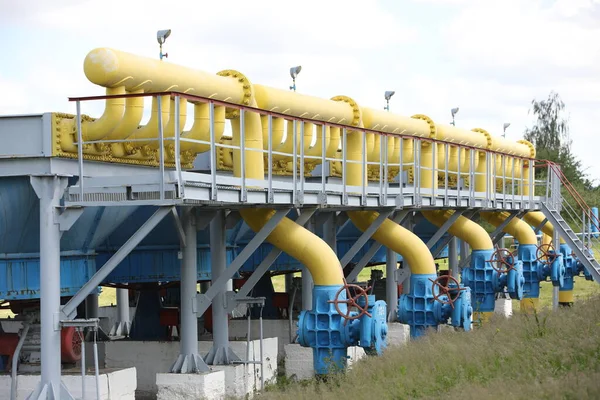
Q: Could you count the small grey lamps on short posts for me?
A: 5